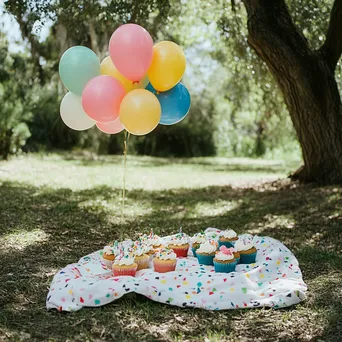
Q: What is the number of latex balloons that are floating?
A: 9